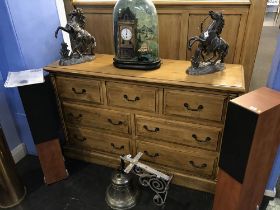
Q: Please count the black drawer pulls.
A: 11